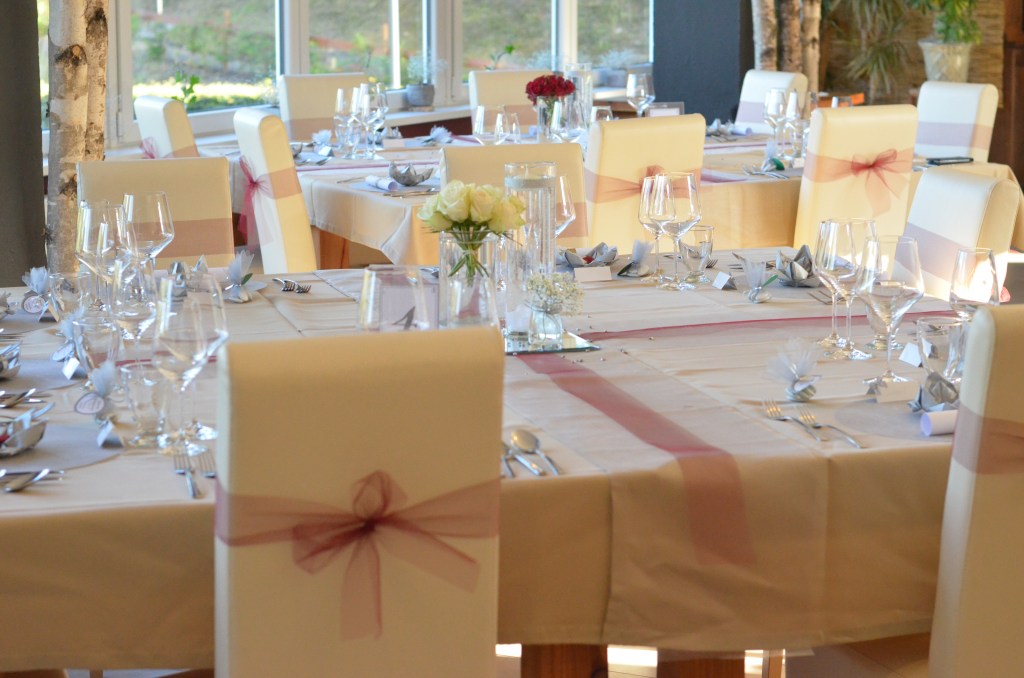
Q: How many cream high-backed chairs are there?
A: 13